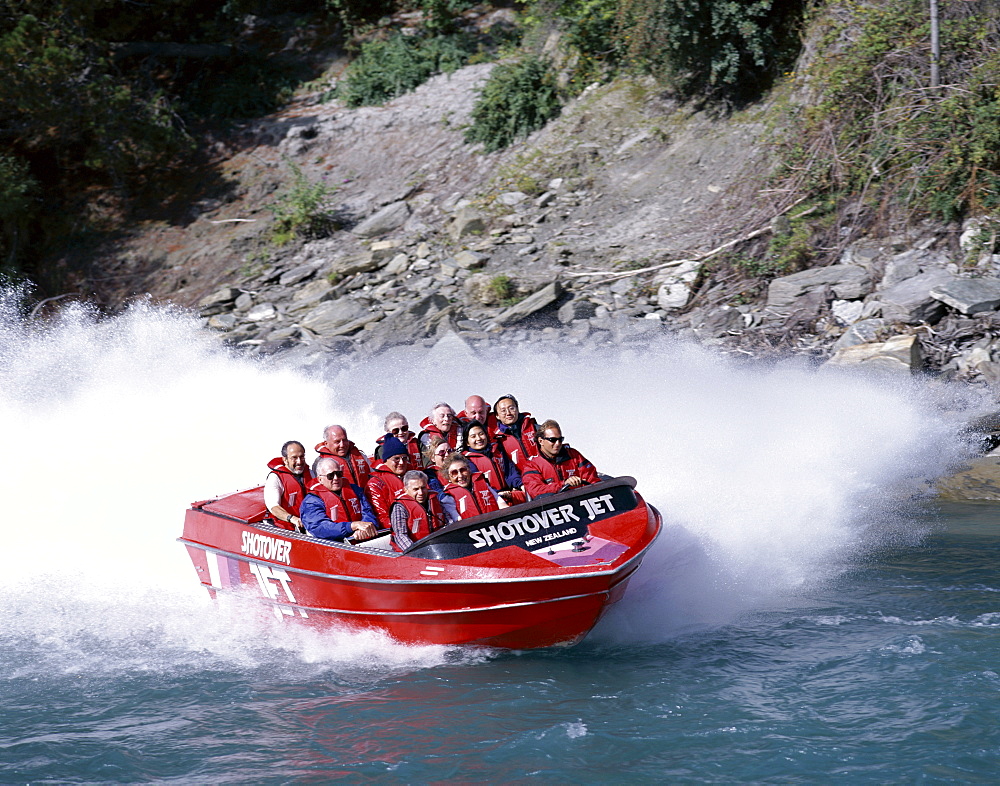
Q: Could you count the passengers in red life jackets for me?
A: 12